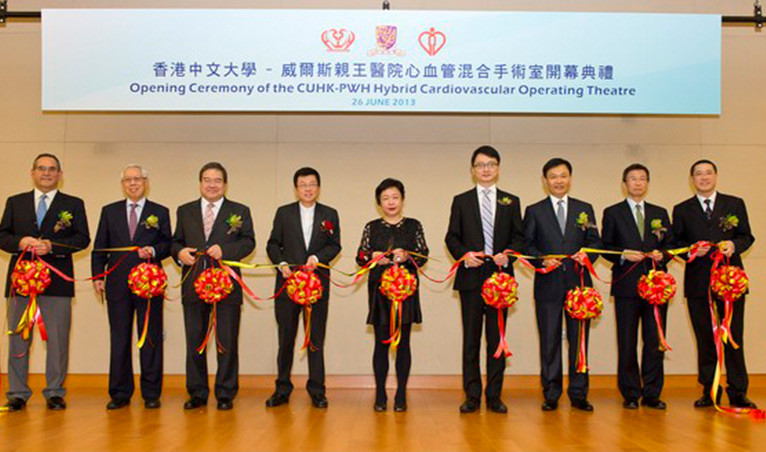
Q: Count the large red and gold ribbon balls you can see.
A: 9